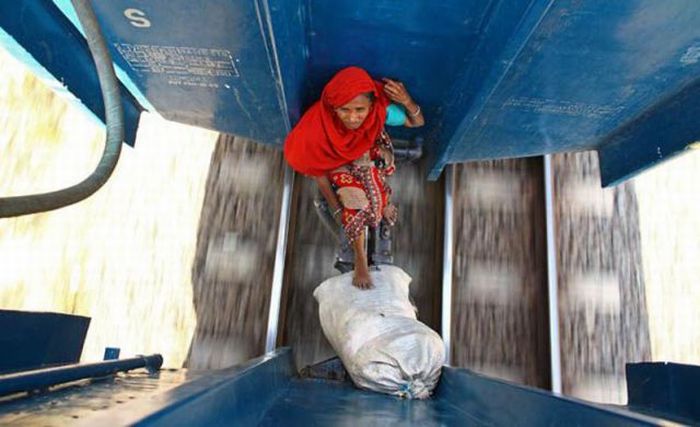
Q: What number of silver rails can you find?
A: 3